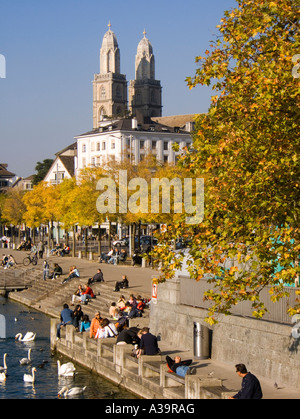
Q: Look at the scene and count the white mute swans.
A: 7